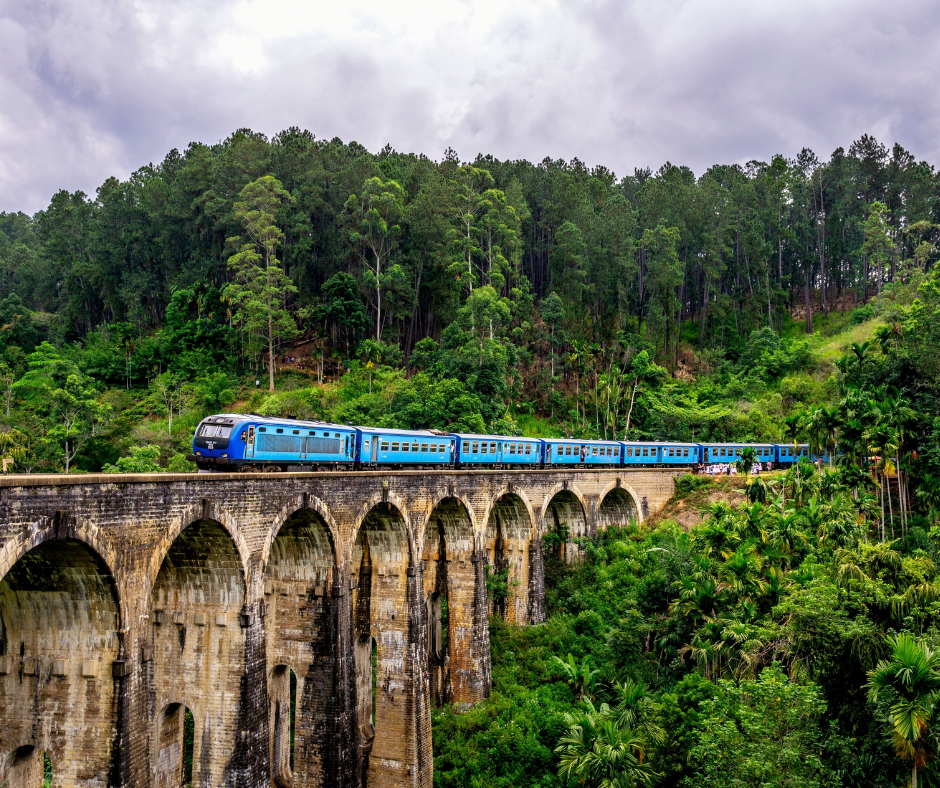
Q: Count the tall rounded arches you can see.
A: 8